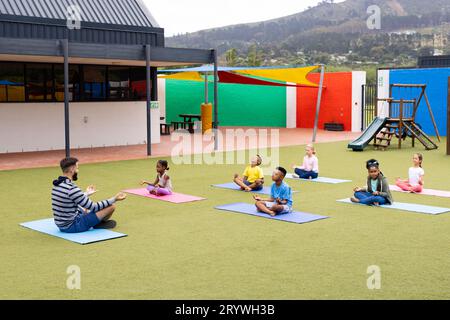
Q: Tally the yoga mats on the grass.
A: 7